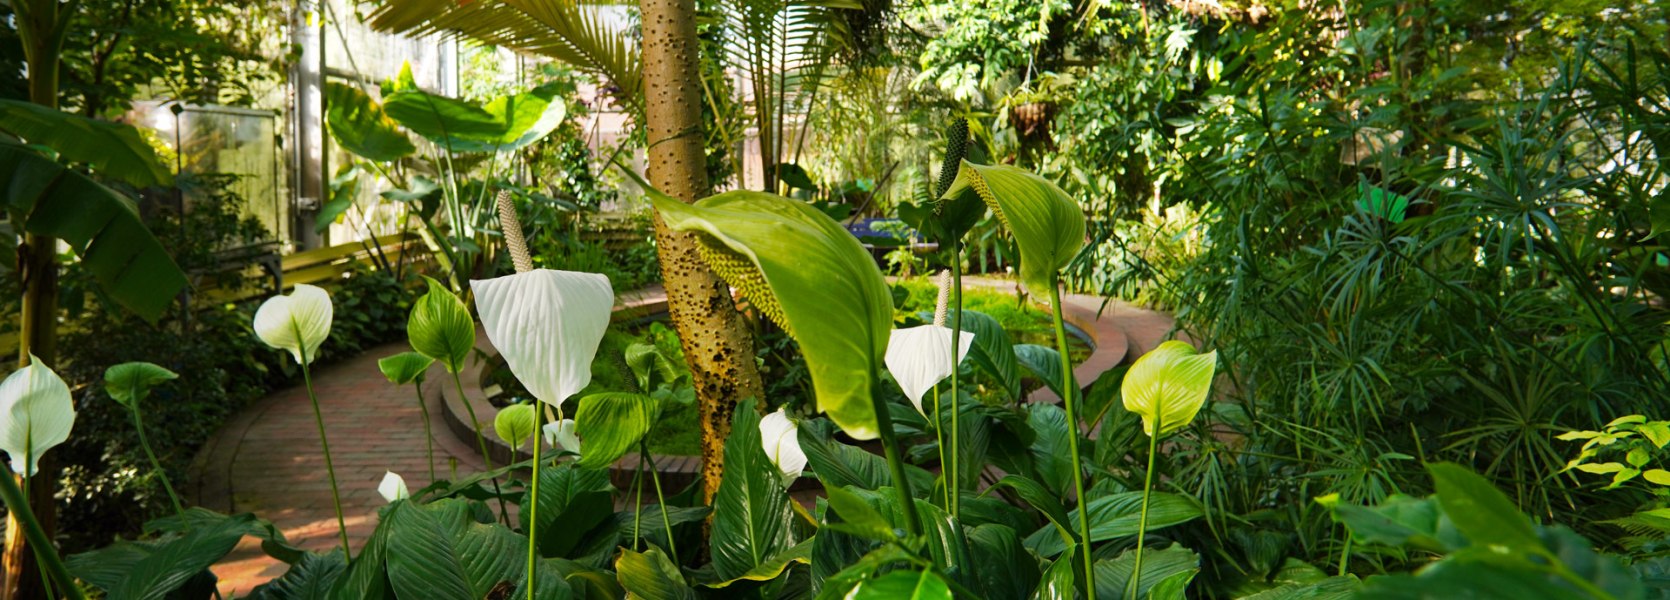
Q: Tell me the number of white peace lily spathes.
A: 7